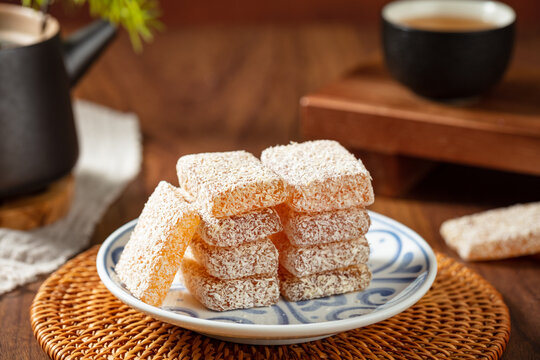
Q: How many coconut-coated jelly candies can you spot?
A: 10